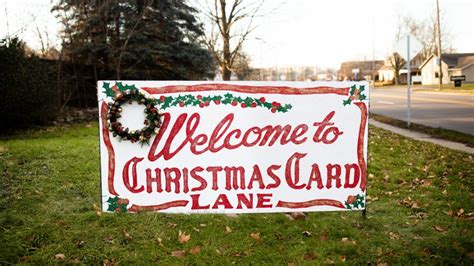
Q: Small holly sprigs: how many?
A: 4